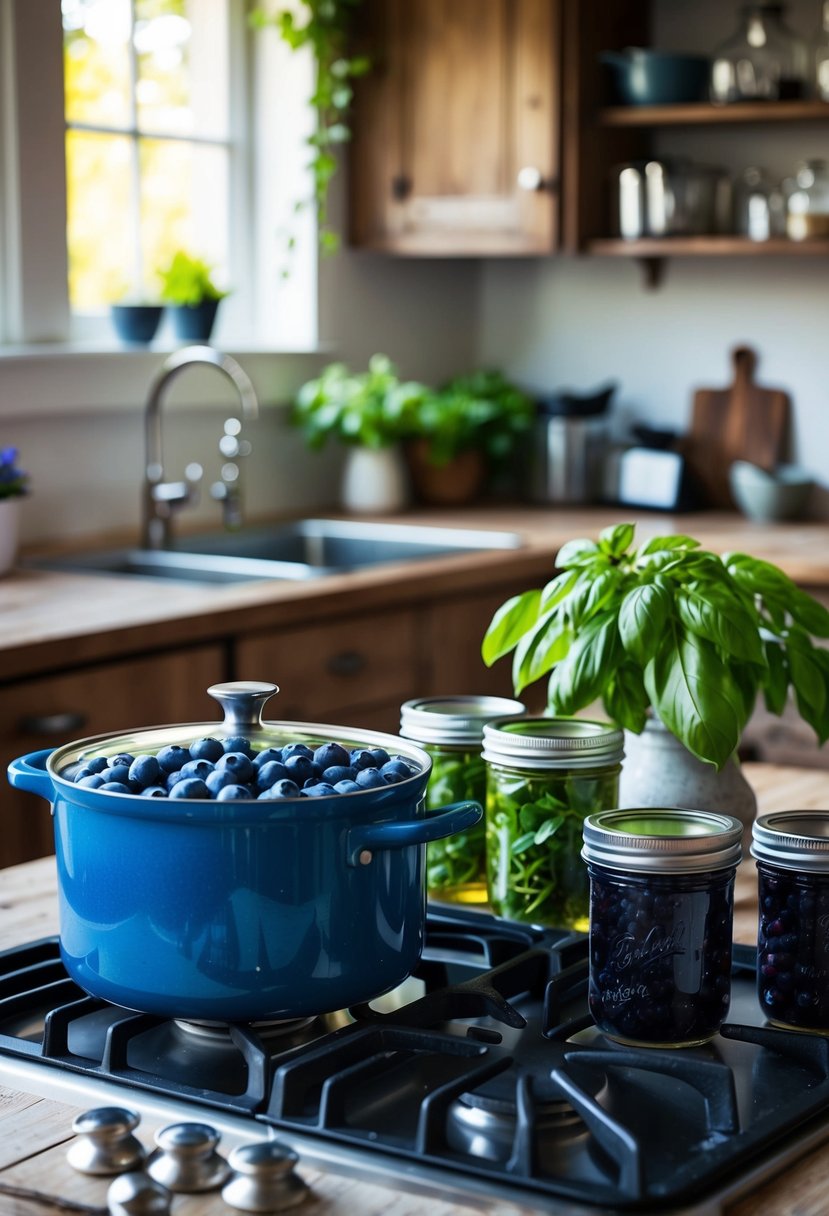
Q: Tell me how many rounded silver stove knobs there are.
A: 4